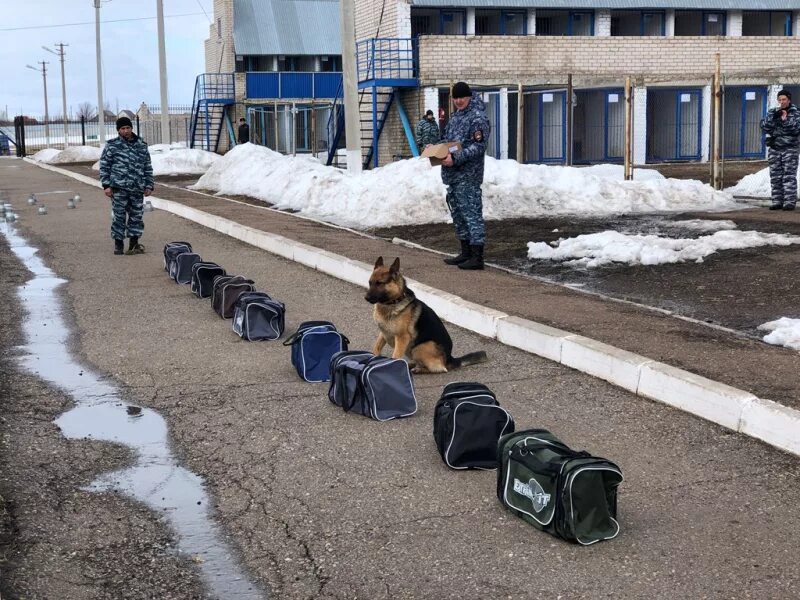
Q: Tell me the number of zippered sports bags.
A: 9